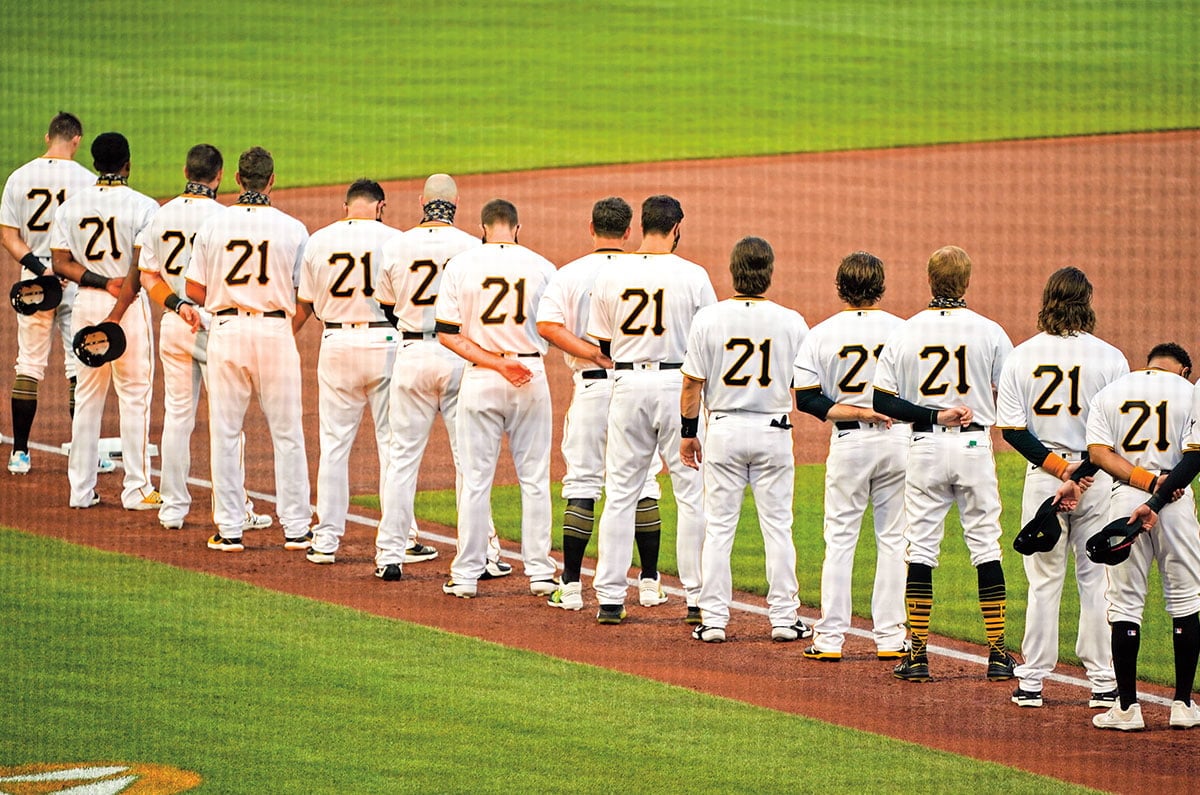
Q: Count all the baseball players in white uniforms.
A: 14